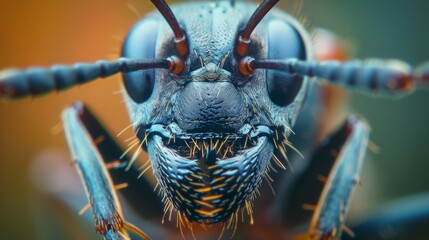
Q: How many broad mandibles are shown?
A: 2